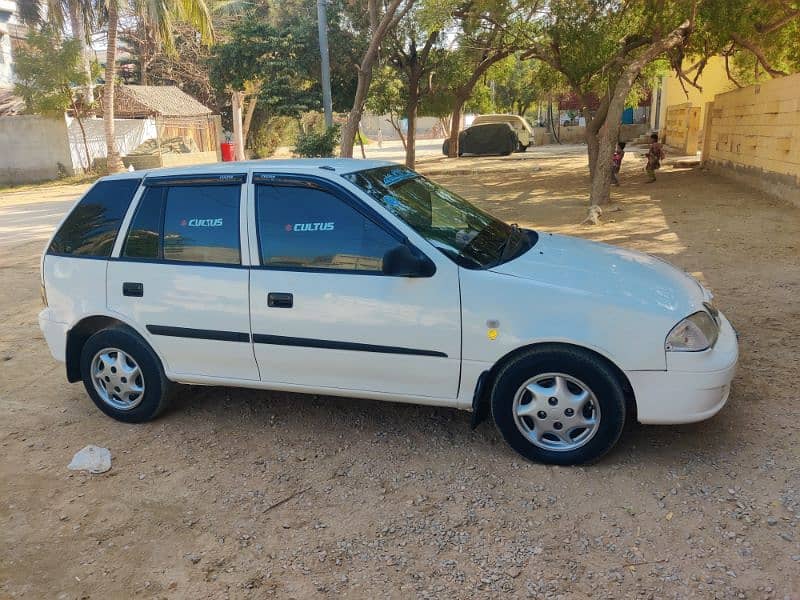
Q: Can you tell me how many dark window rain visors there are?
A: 2